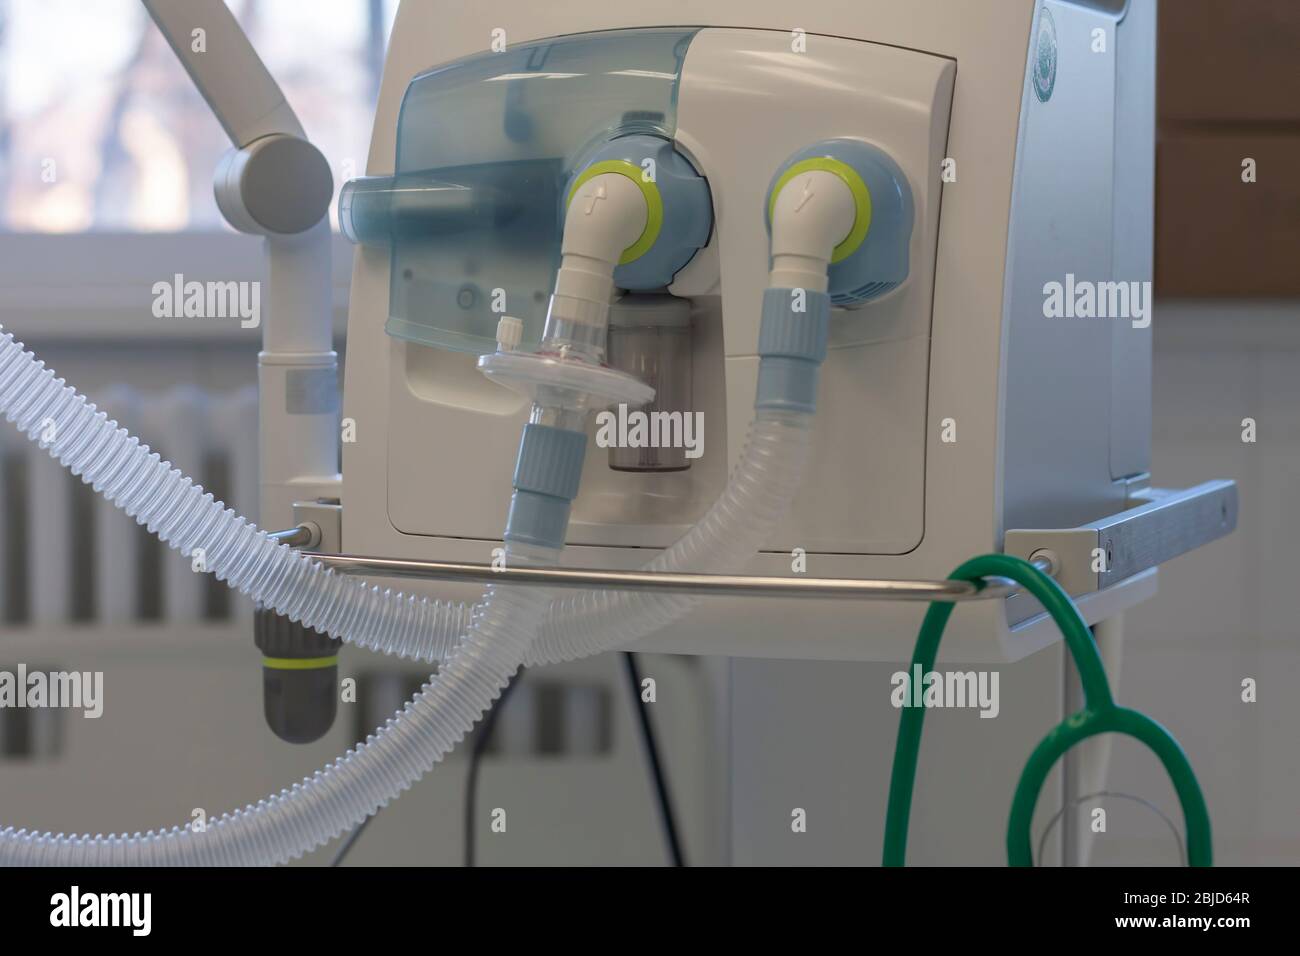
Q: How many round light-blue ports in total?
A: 2